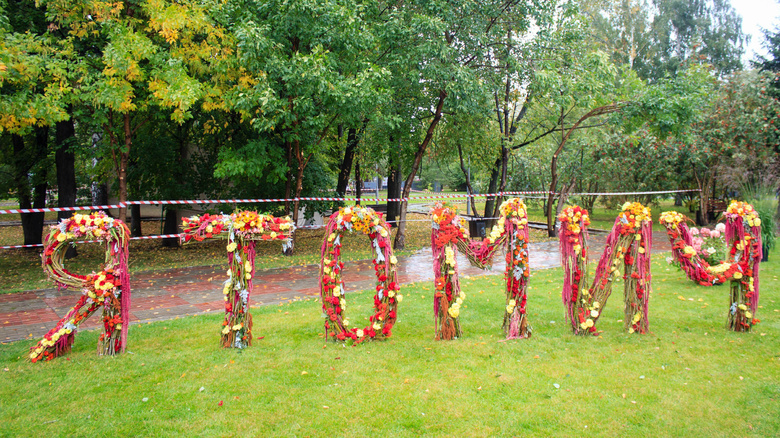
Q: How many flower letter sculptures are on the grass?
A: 6